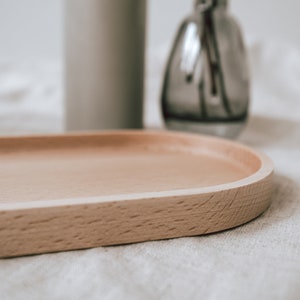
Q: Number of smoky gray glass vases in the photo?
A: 1